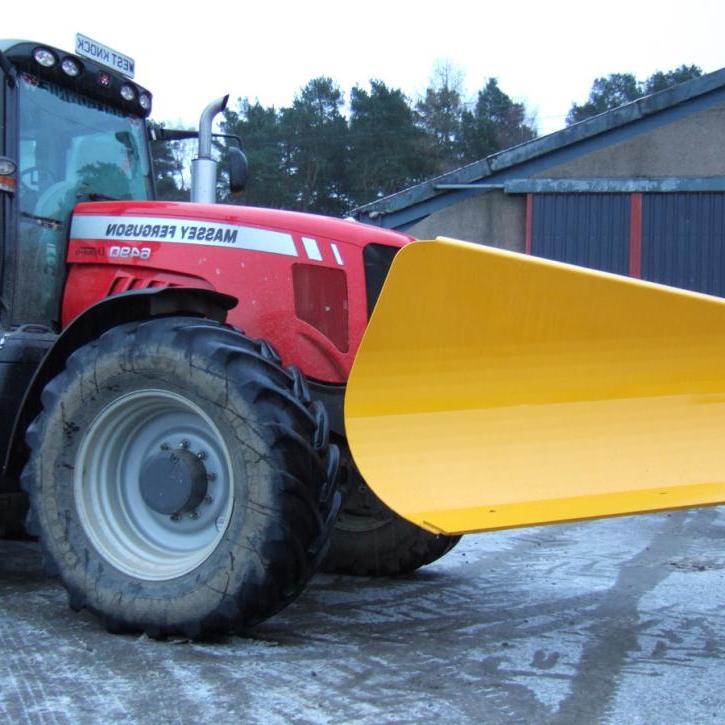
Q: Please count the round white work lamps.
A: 4